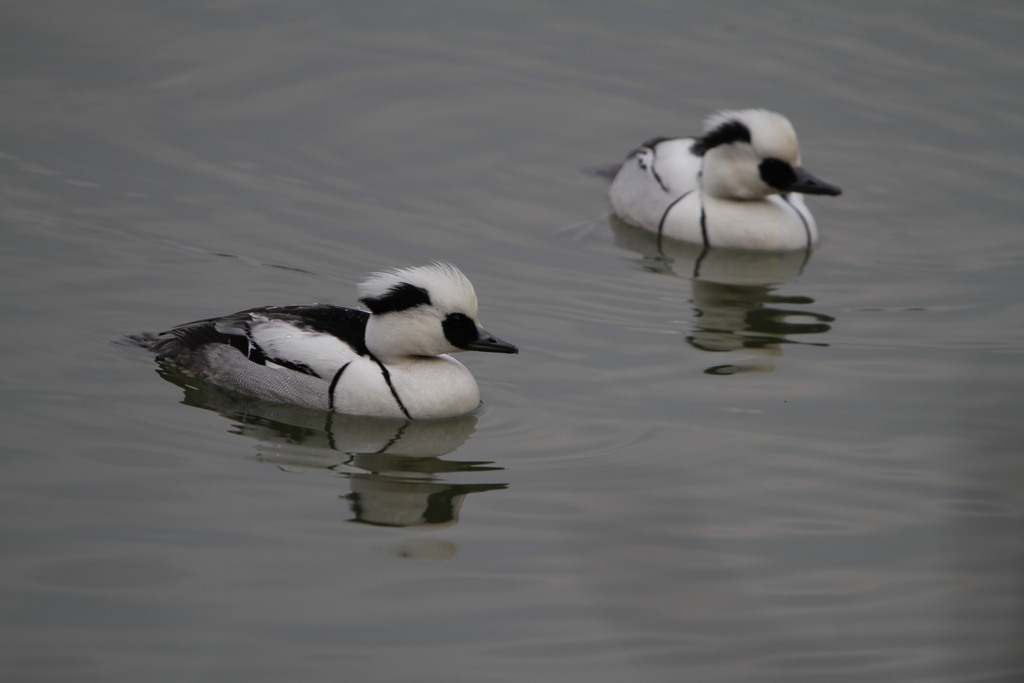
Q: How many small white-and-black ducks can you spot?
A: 2